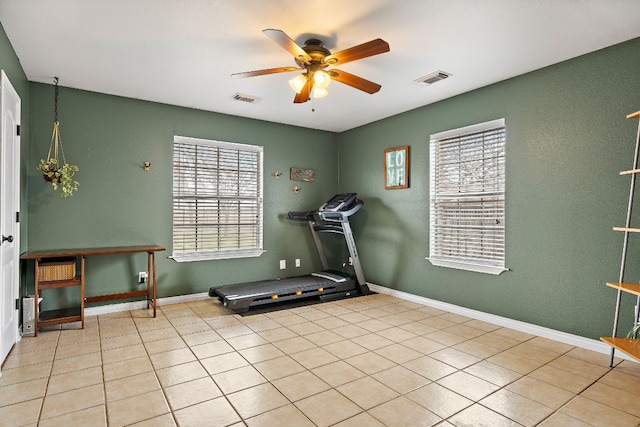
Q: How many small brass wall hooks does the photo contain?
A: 3